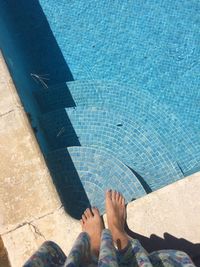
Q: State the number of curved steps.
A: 3